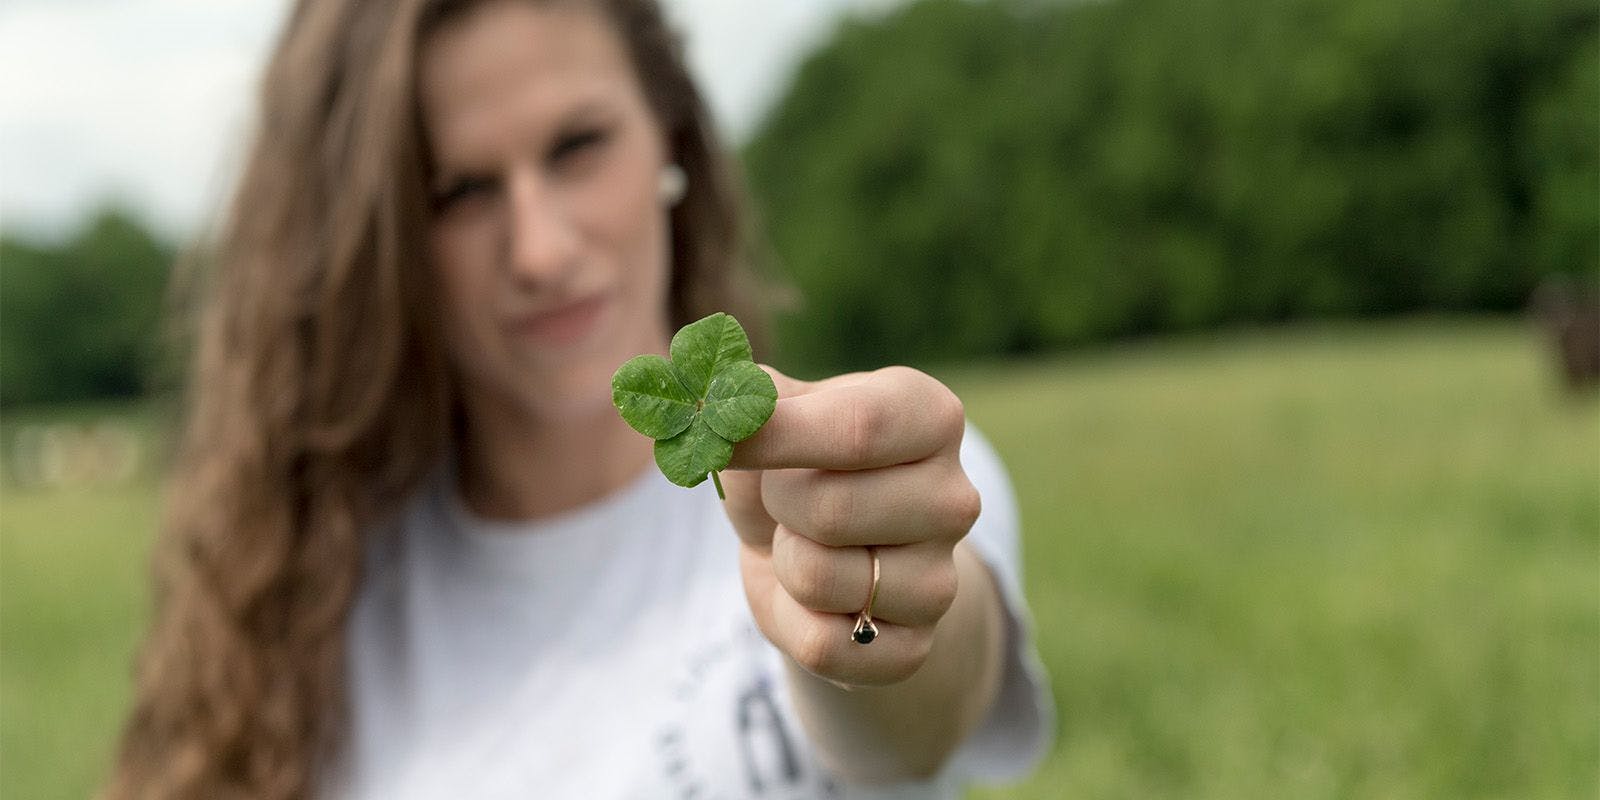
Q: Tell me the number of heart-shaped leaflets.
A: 4